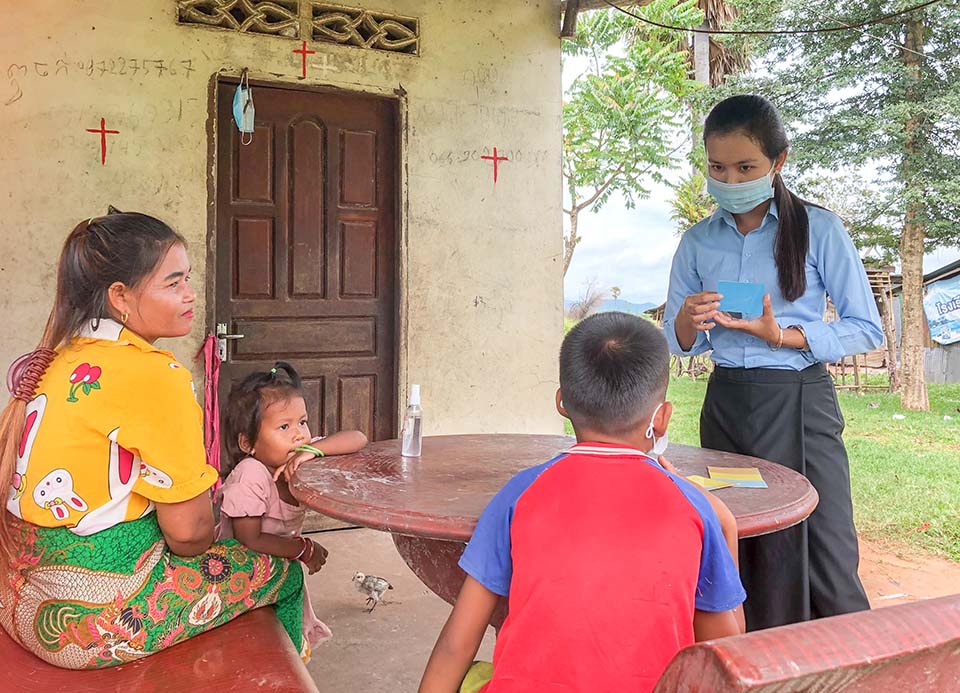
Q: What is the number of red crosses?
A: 3